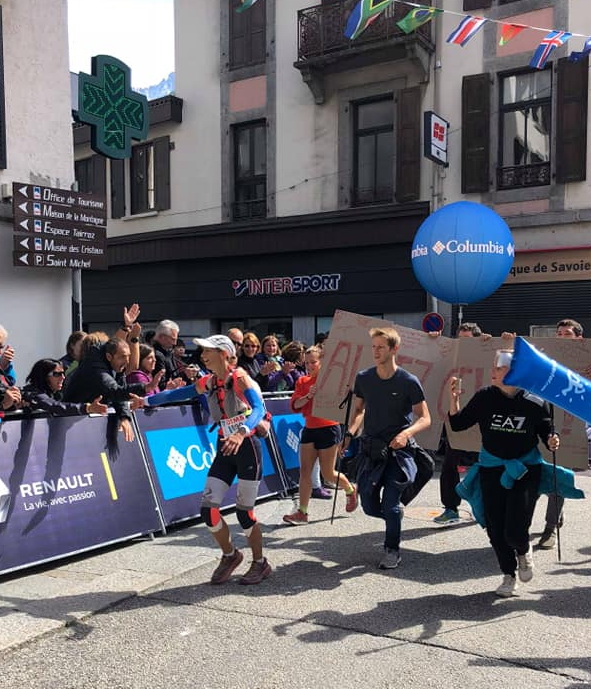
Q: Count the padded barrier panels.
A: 3